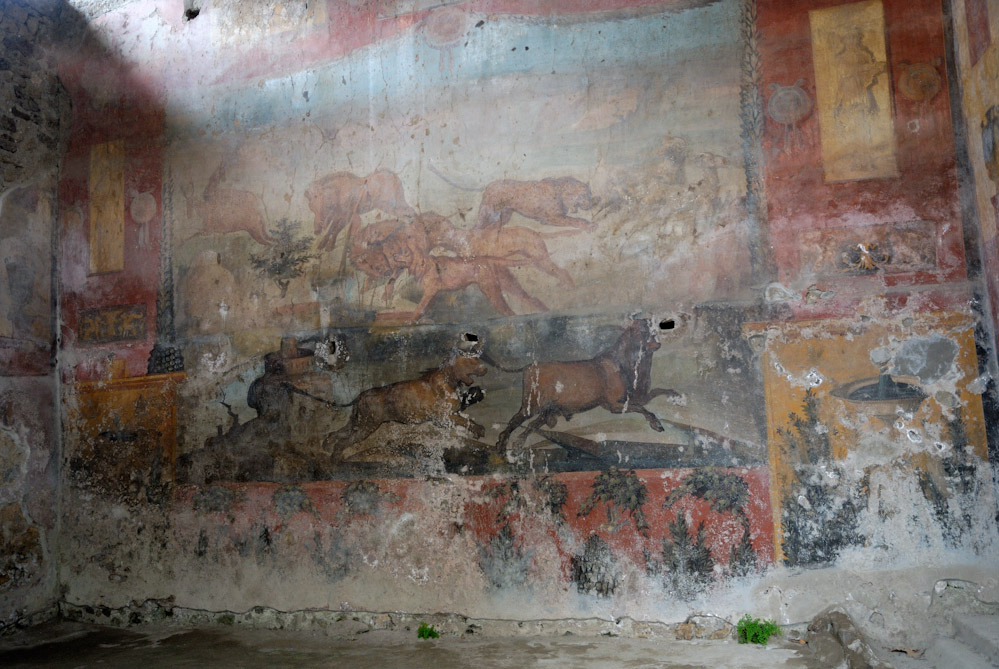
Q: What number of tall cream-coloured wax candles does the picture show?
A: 0